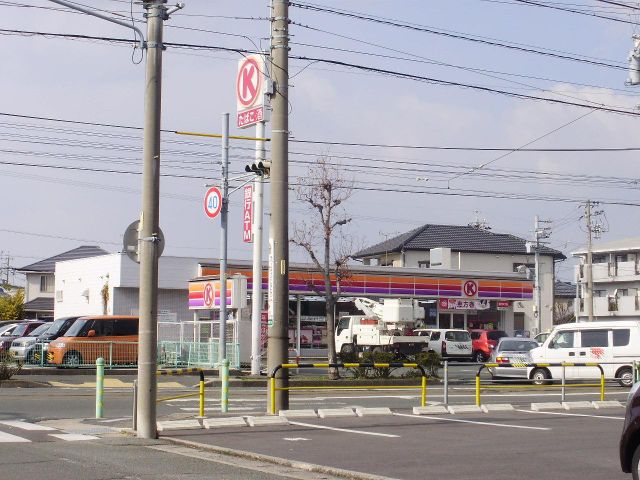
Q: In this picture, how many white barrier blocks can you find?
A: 12